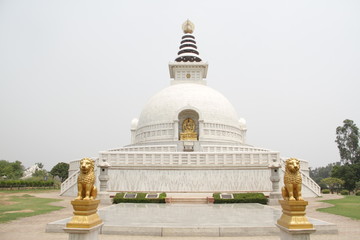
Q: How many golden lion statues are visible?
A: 2